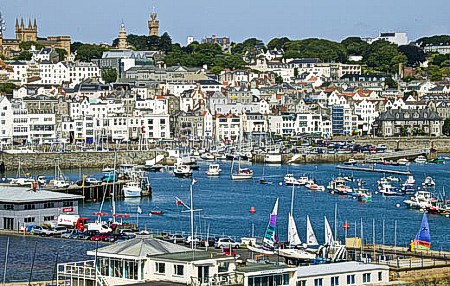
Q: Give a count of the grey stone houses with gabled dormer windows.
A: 1